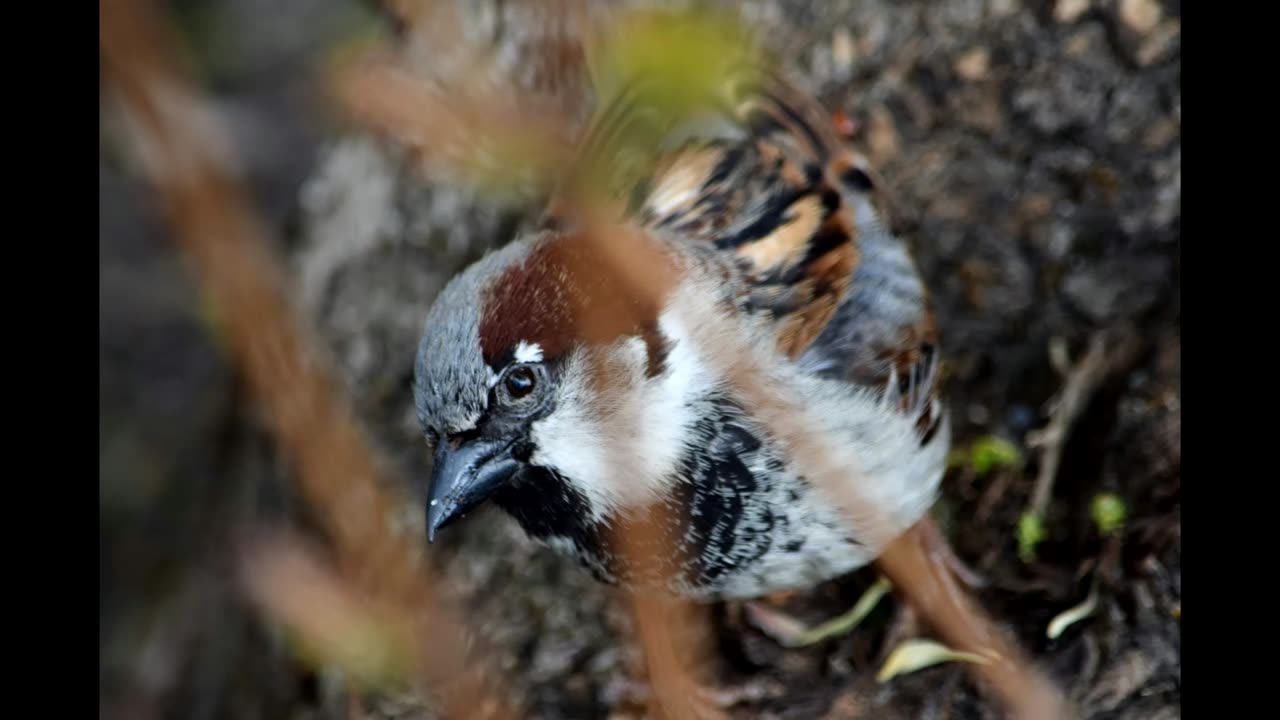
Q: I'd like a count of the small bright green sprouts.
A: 3